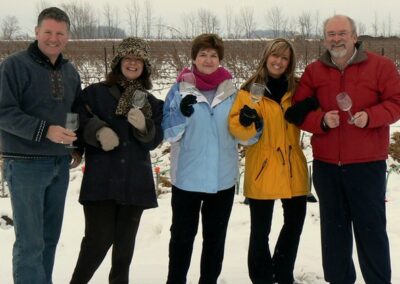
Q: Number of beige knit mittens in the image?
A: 2